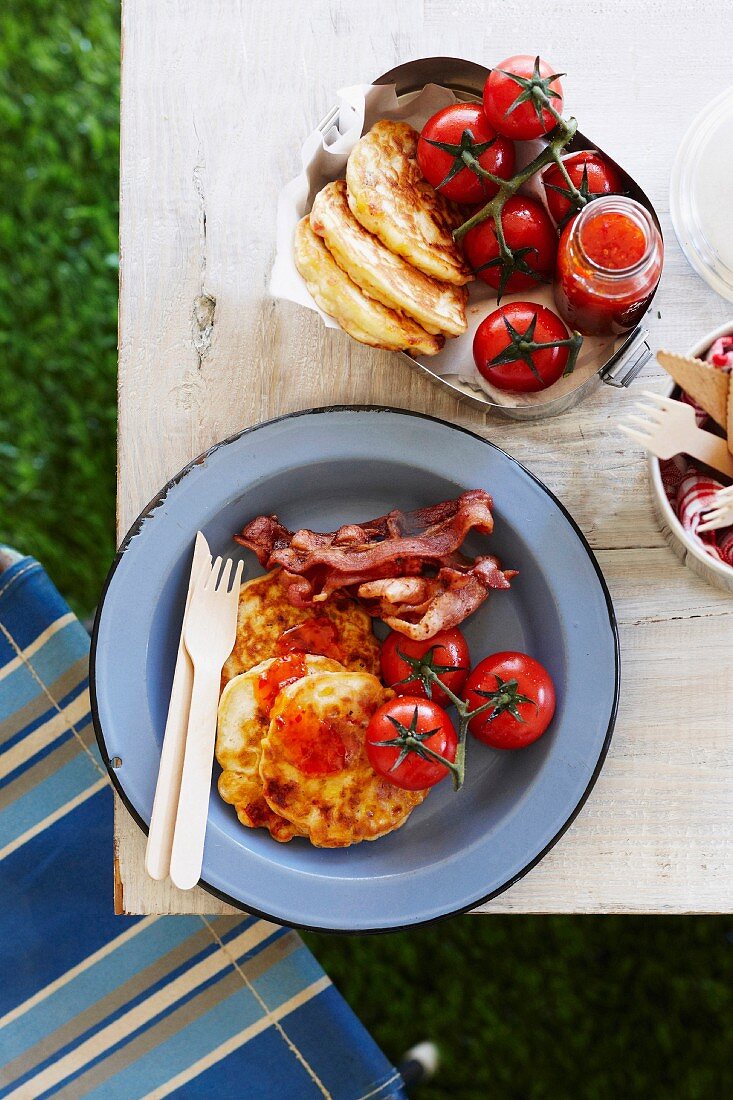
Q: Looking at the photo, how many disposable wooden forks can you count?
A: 3